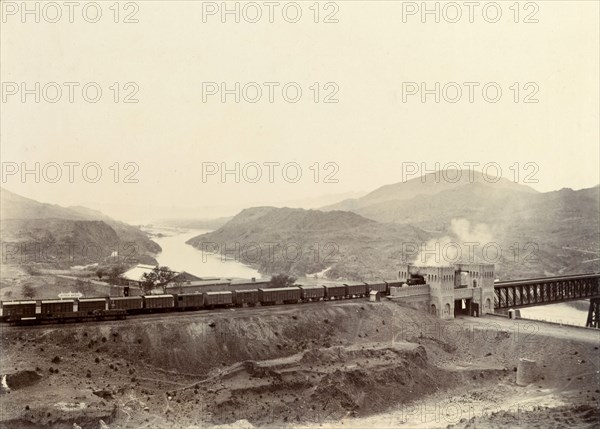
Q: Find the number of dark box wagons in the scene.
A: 14